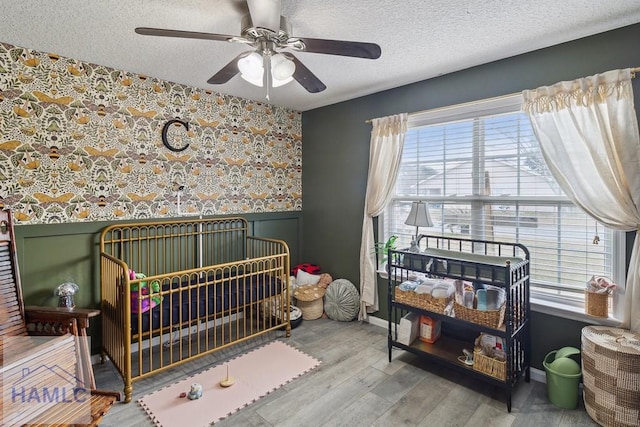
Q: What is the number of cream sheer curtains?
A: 2